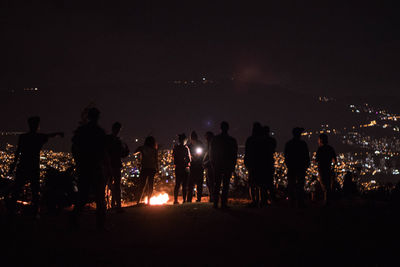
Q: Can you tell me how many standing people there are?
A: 12